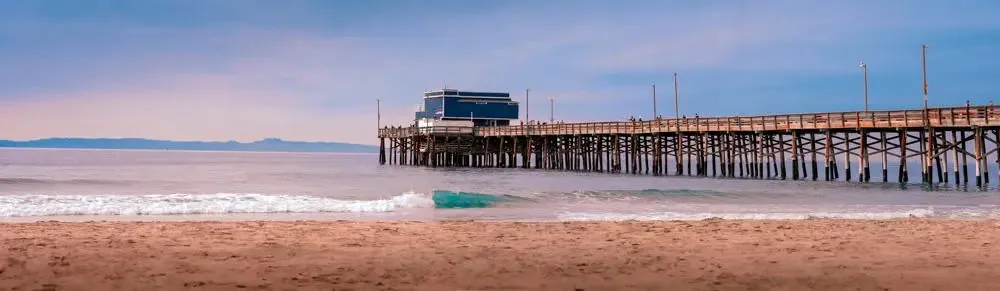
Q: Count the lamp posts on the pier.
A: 7